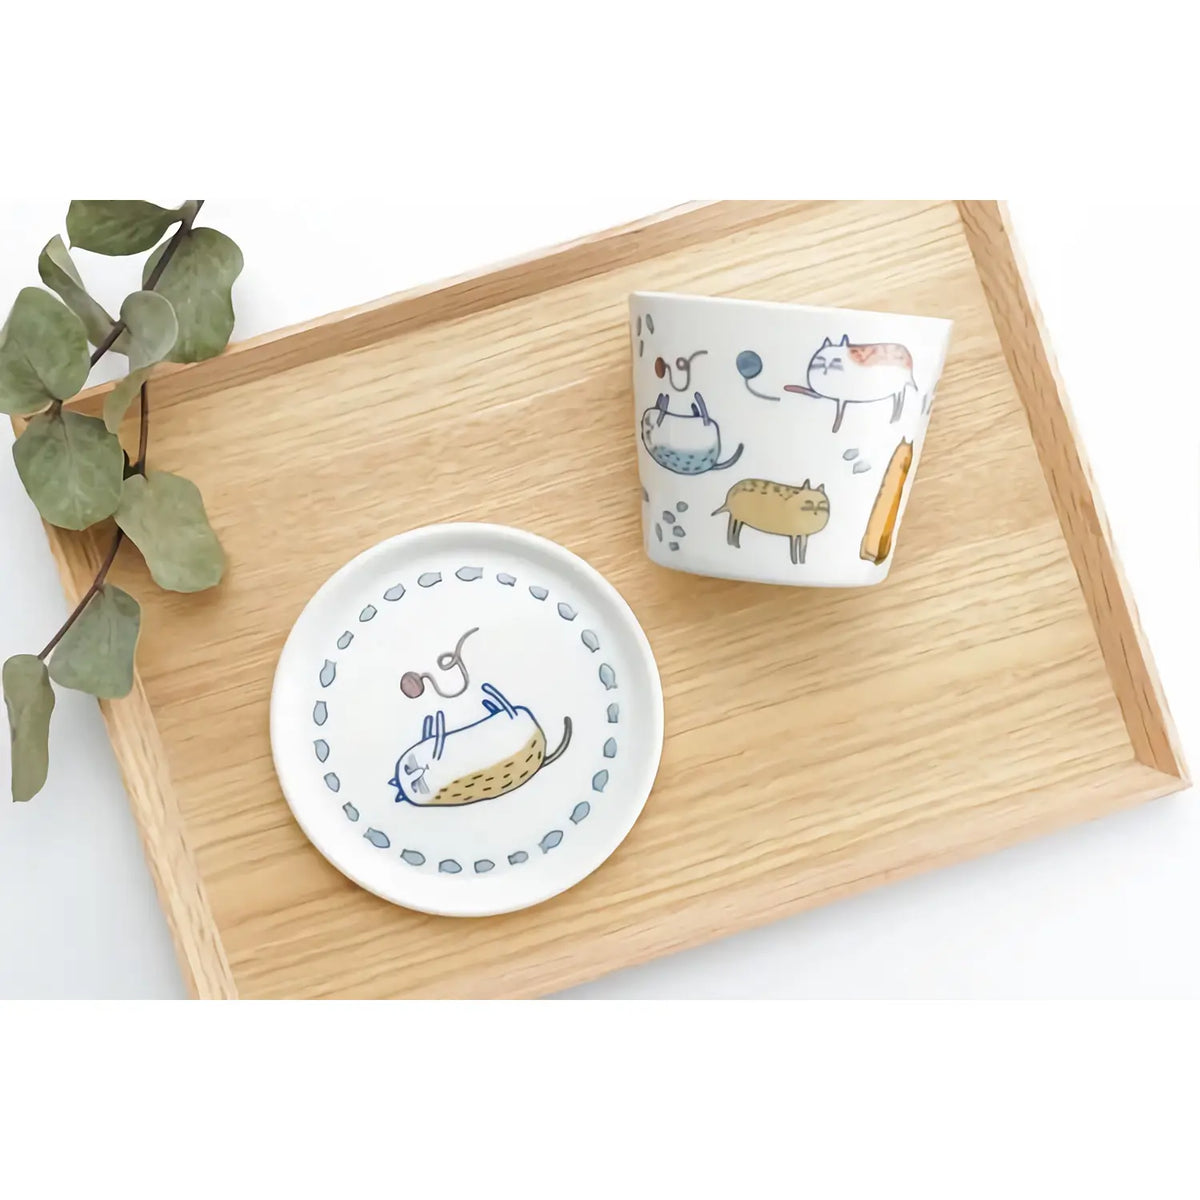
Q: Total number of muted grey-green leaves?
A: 10